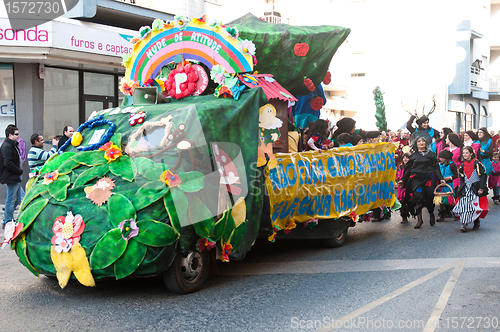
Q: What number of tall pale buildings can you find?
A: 2